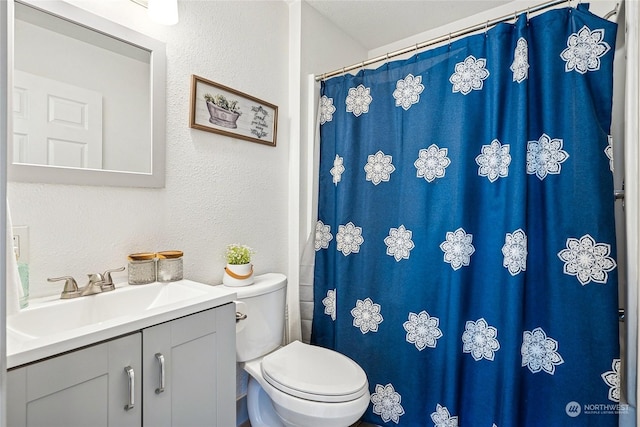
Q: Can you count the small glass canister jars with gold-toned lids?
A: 2